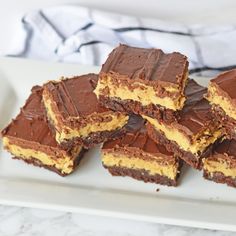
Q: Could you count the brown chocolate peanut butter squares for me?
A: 7